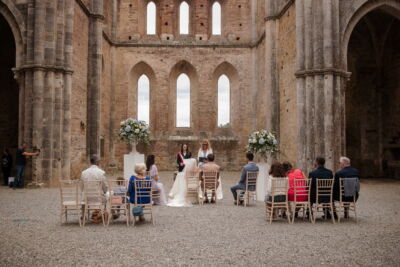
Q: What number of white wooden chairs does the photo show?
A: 12